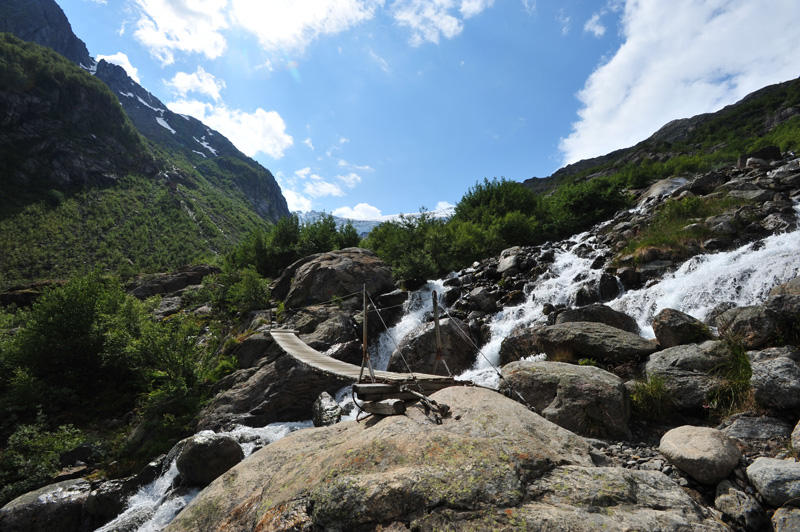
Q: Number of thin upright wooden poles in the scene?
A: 2